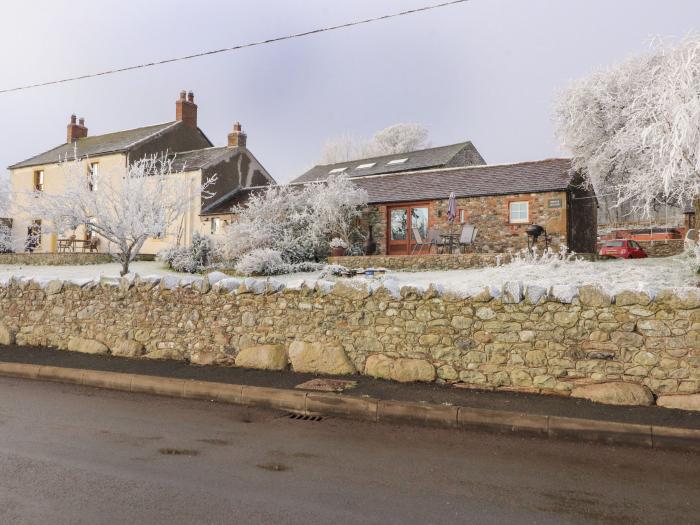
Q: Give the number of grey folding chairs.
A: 4